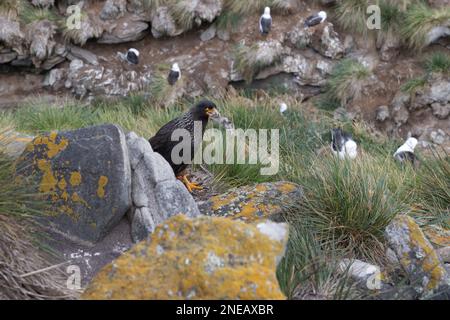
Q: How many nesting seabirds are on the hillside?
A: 7